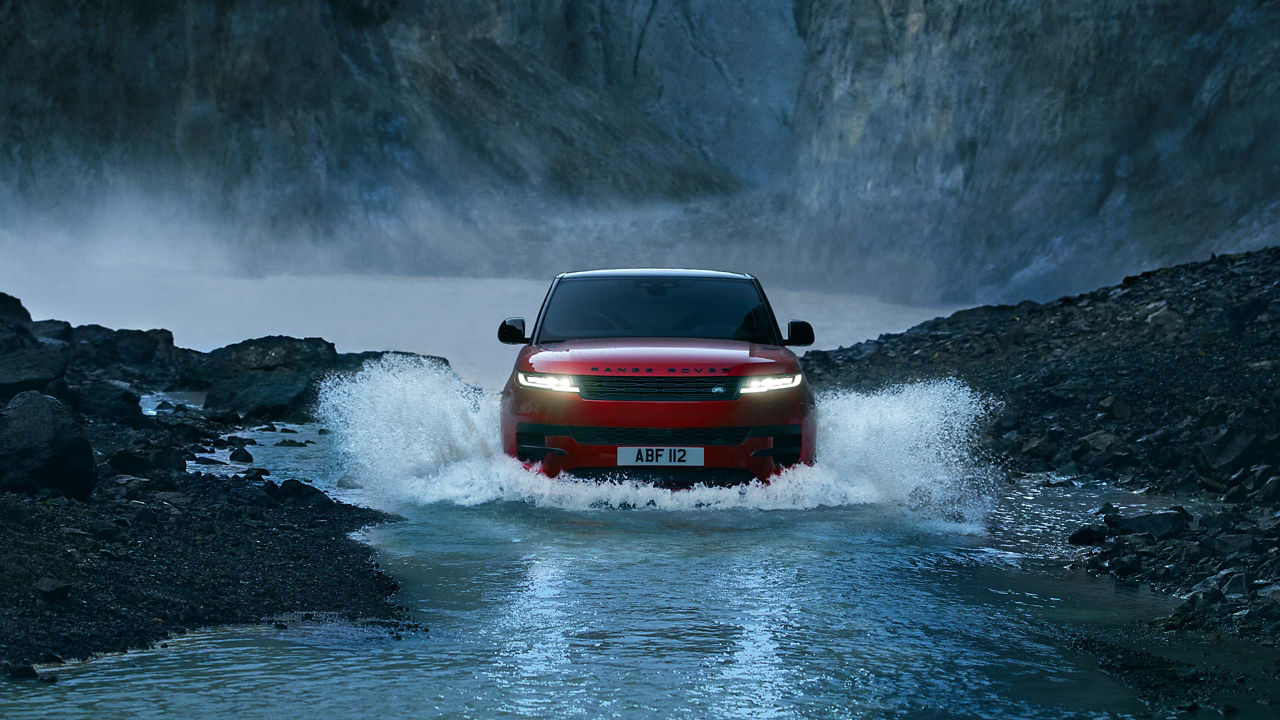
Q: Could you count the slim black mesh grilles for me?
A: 2